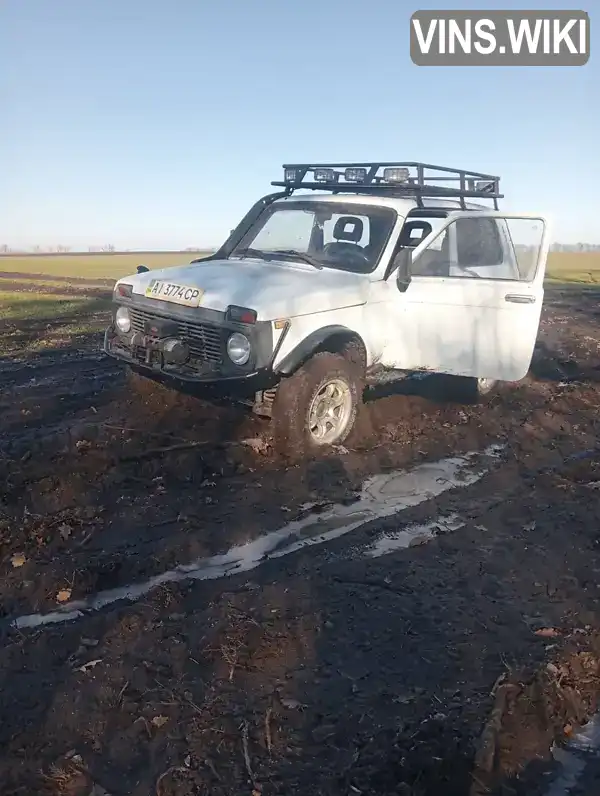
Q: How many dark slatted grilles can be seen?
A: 1